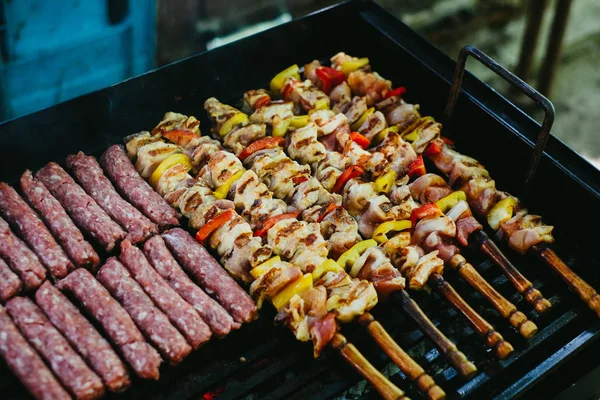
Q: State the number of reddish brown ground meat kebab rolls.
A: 15